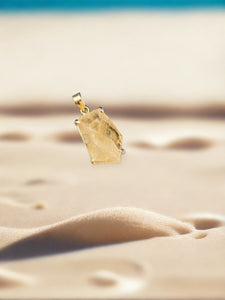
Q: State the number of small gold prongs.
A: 4